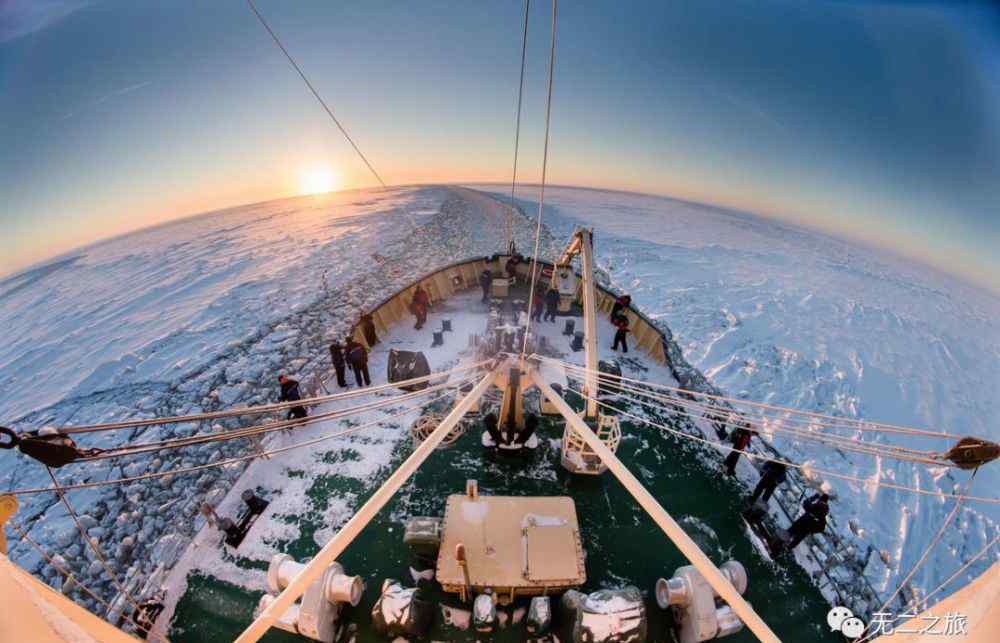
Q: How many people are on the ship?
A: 14